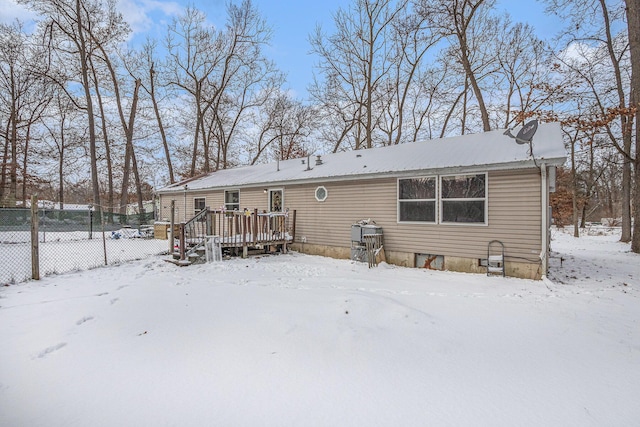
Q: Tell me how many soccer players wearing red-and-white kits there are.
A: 0